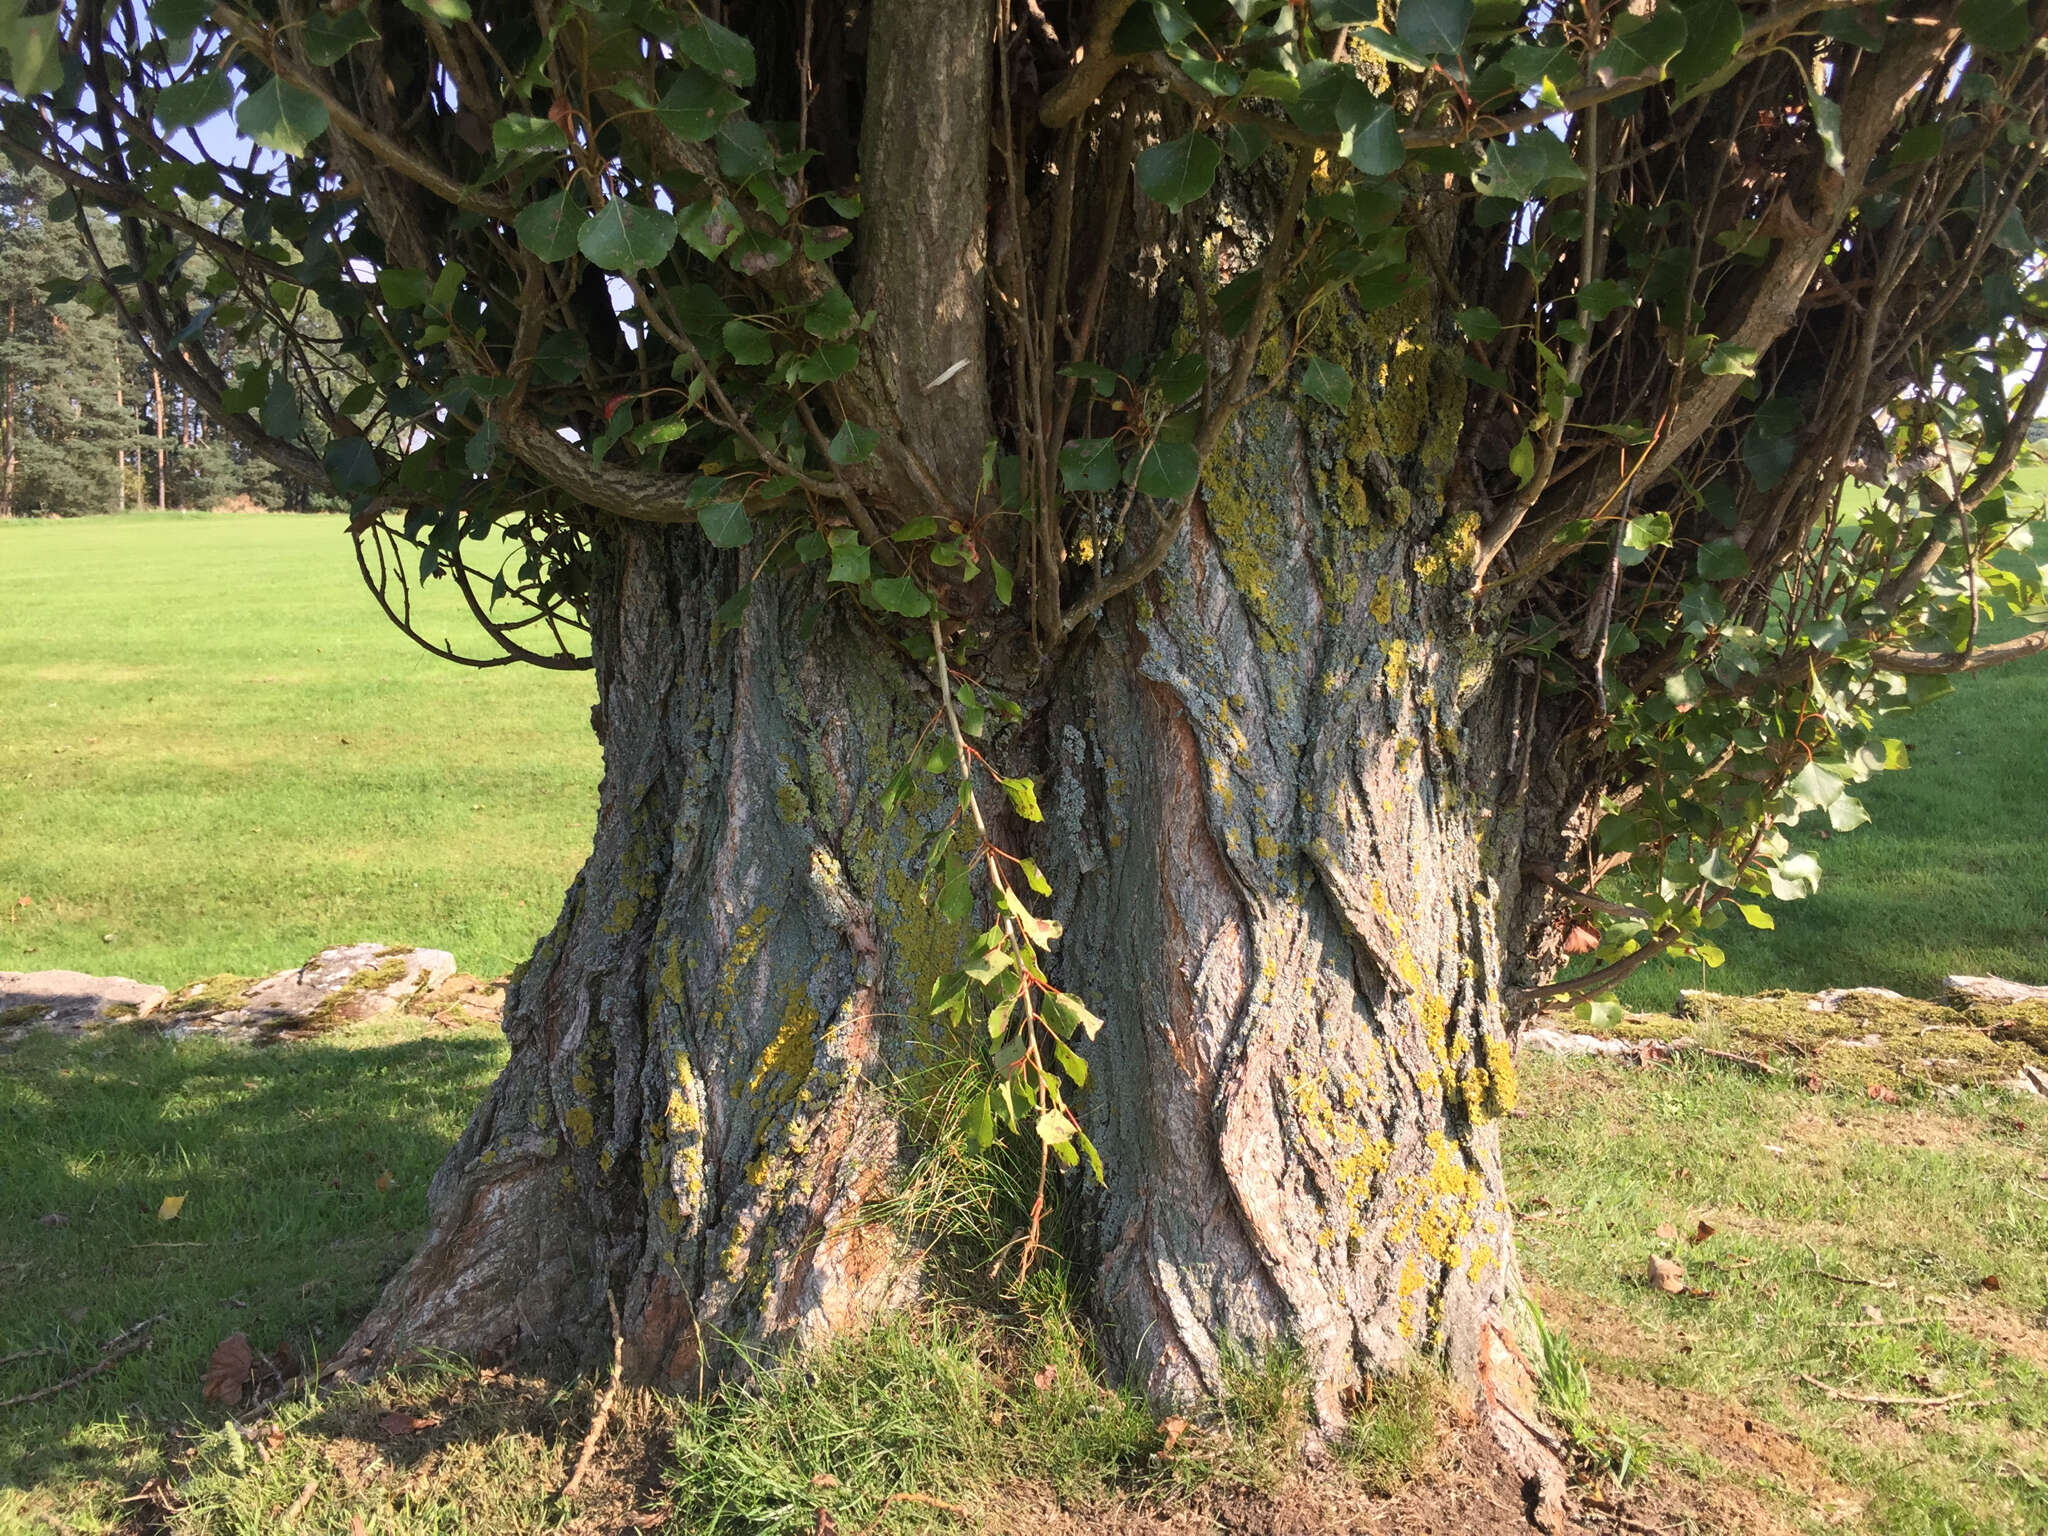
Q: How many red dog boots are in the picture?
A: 0